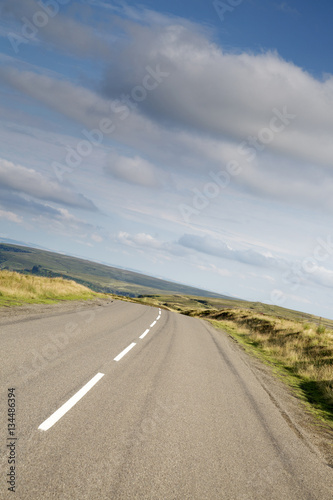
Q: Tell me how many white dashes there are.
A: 7